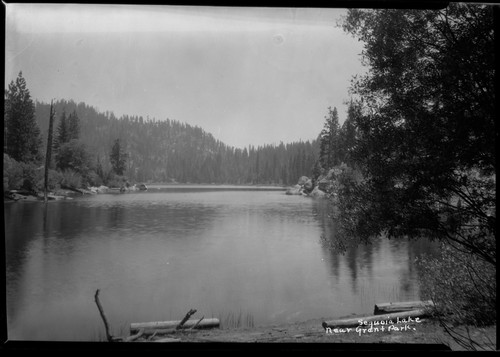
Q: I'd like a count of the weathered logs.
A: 3